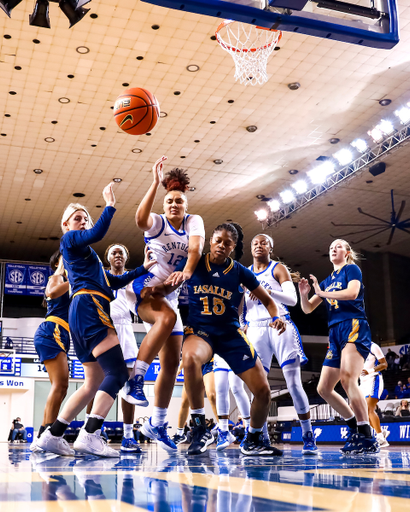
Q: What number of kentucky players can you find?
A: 5